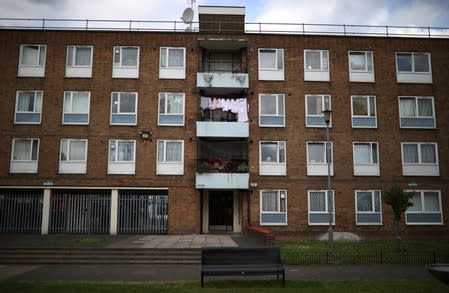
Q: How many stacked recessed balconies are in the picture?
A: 3